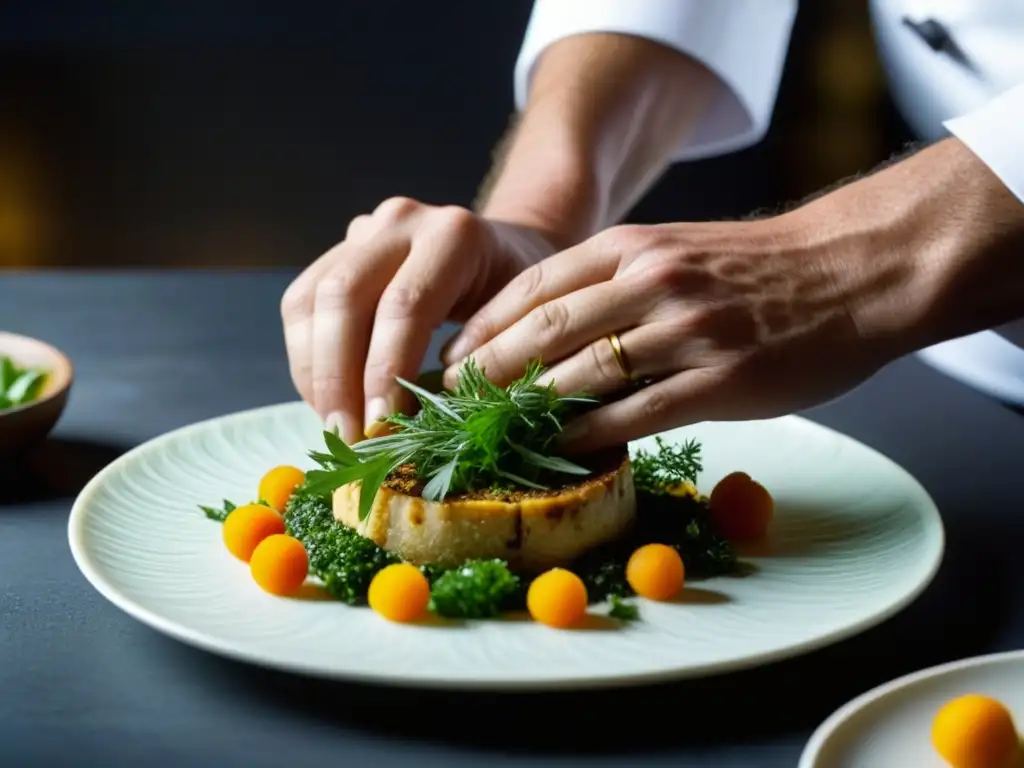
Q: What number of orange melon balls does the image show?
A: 8